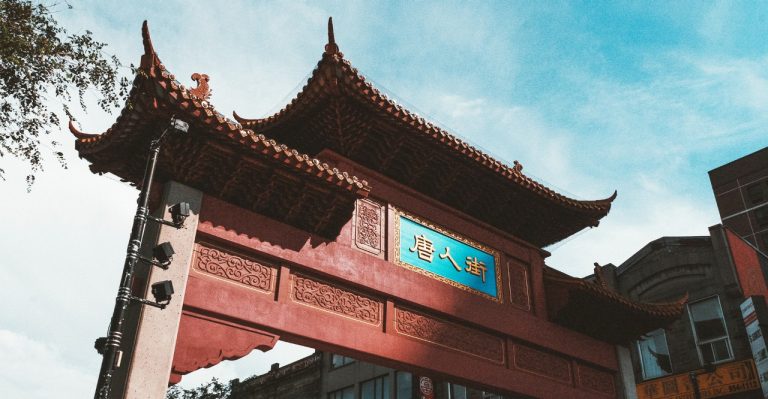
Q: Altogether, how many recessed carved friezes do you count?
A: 7